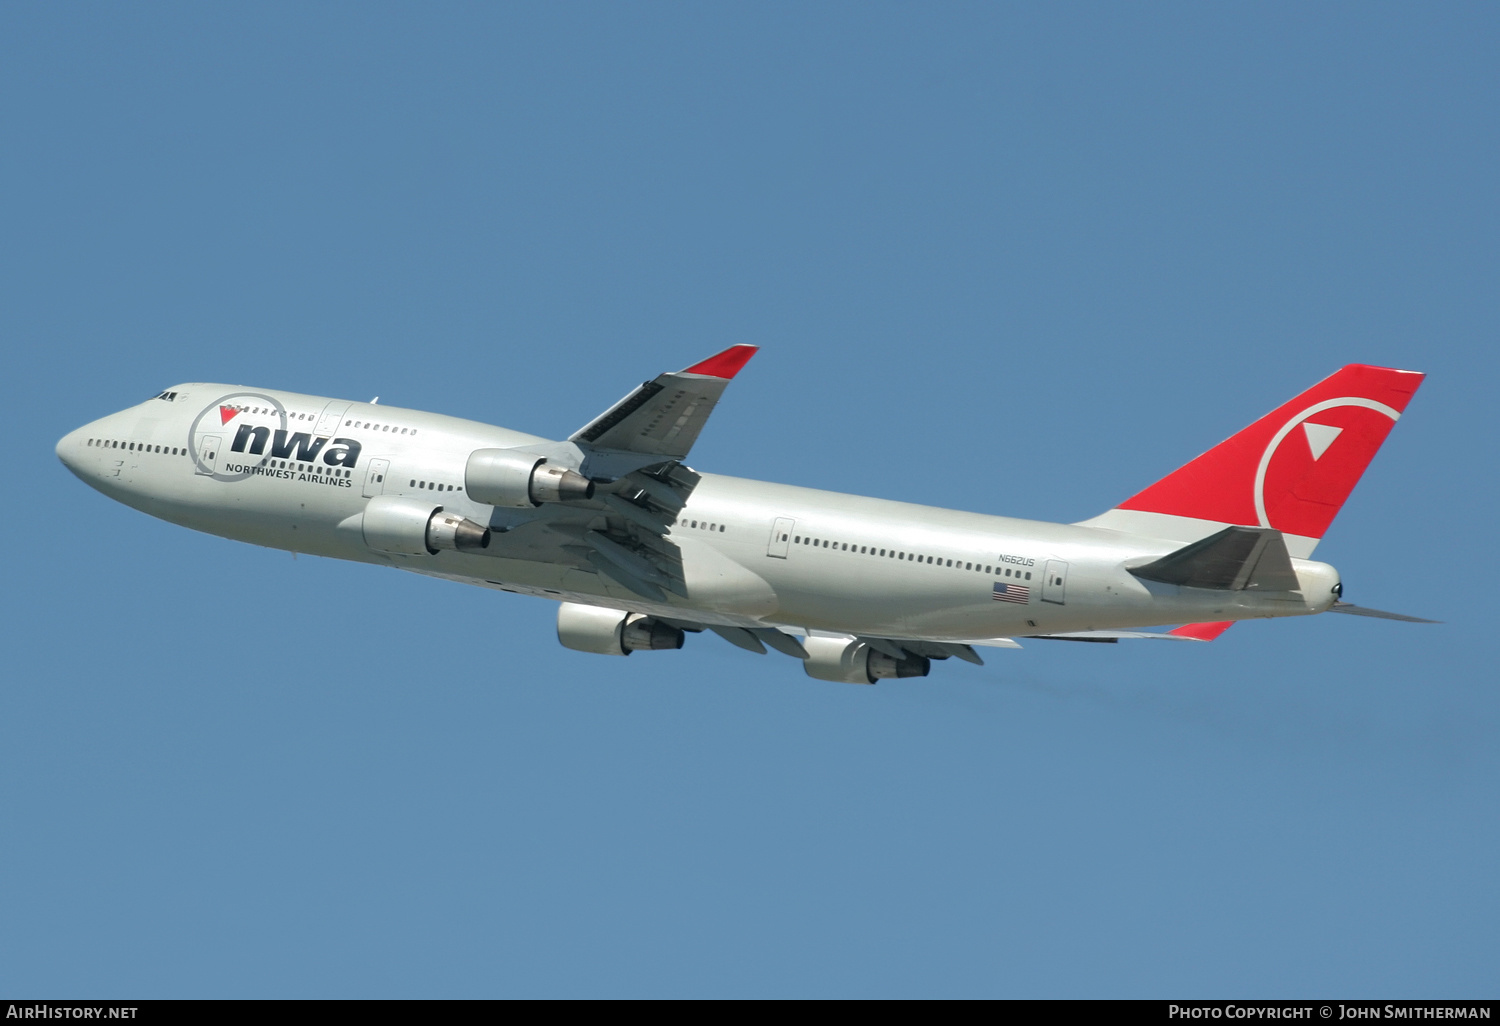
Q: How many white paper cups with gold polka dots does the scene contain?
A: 0